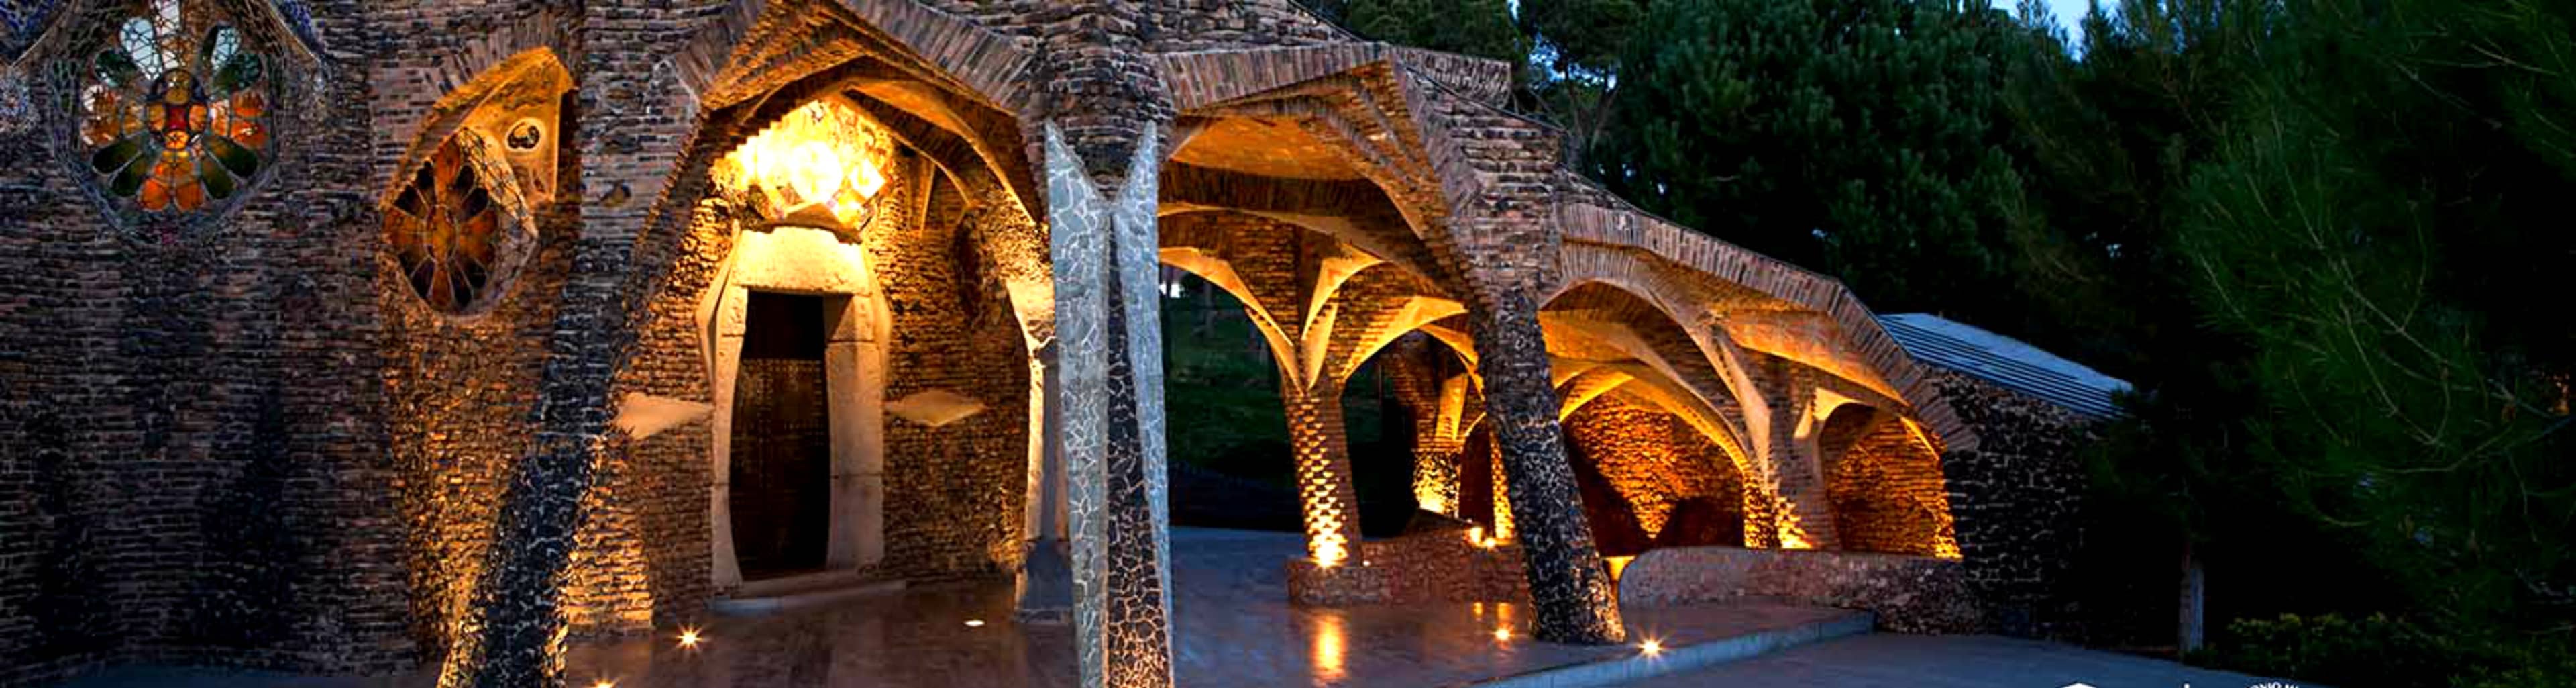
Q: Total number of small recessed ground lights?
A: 5